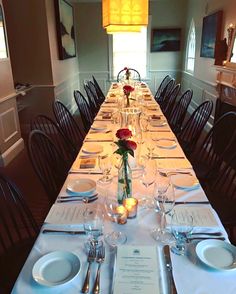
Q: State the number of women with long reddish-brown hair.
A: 0